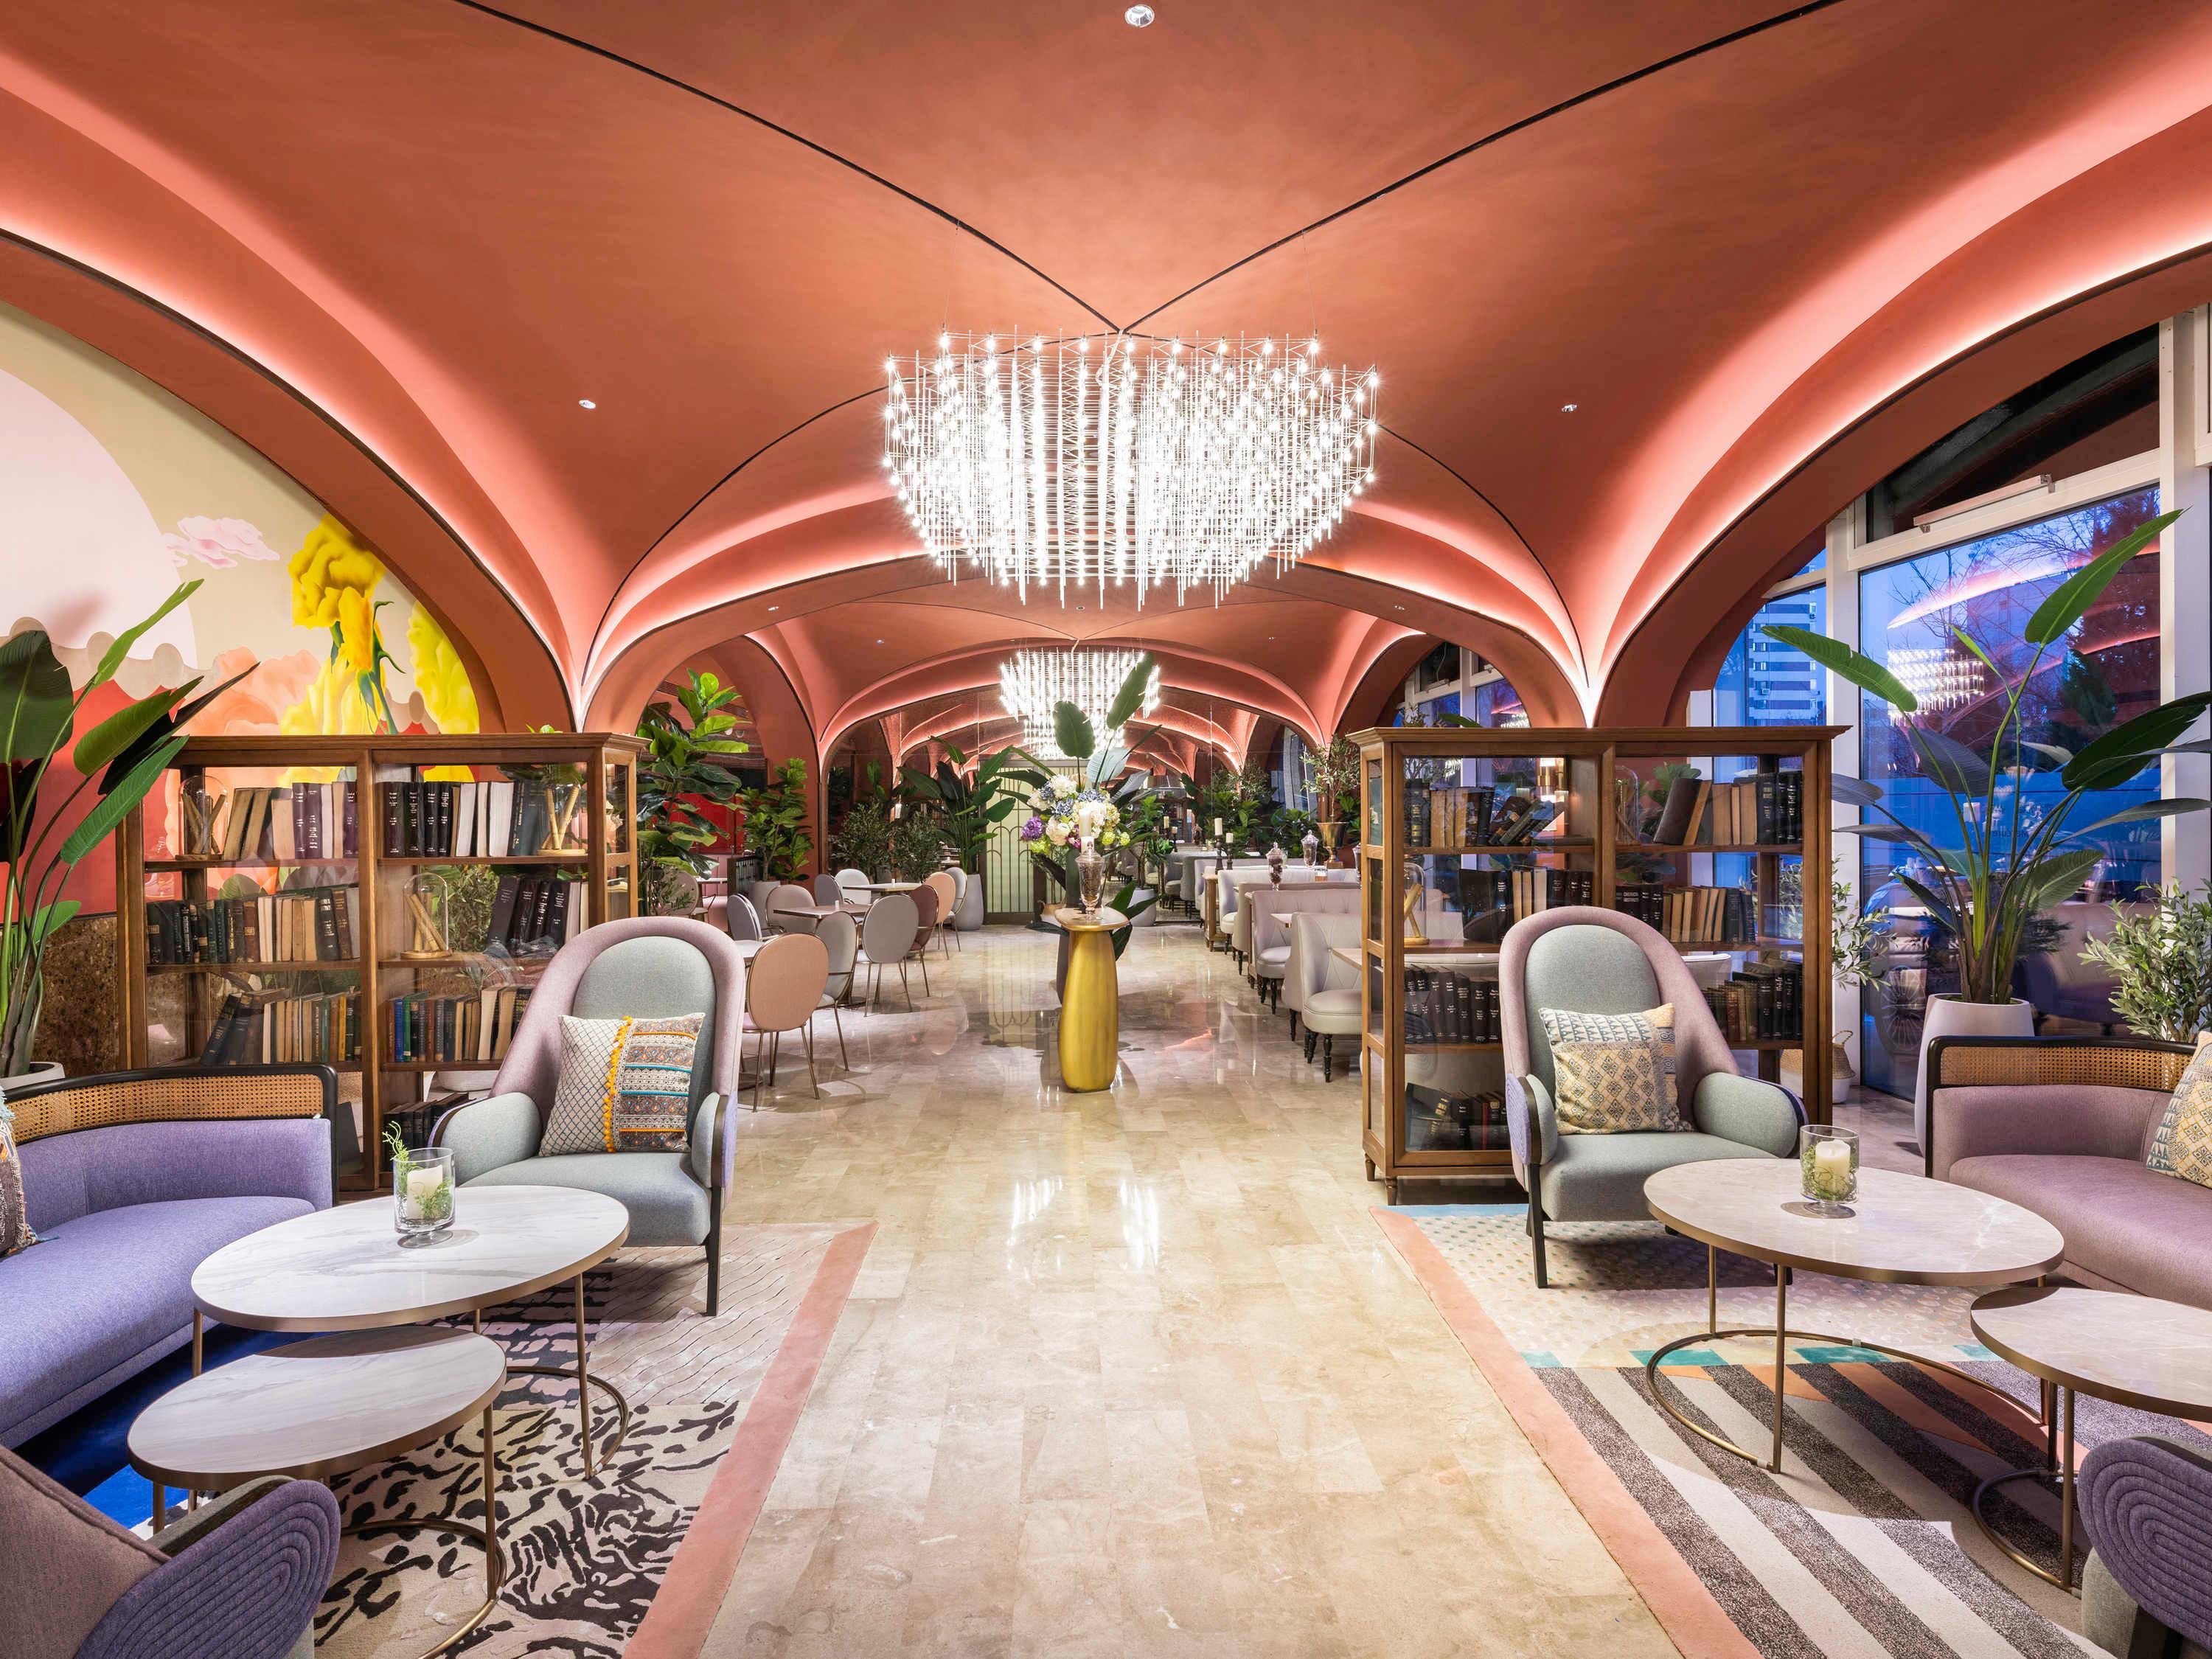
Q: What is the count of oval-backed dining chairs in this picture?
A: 11